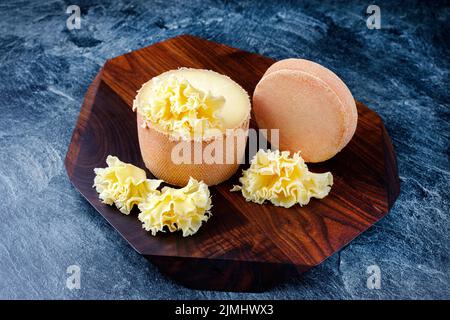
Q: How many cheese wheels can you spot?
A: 2